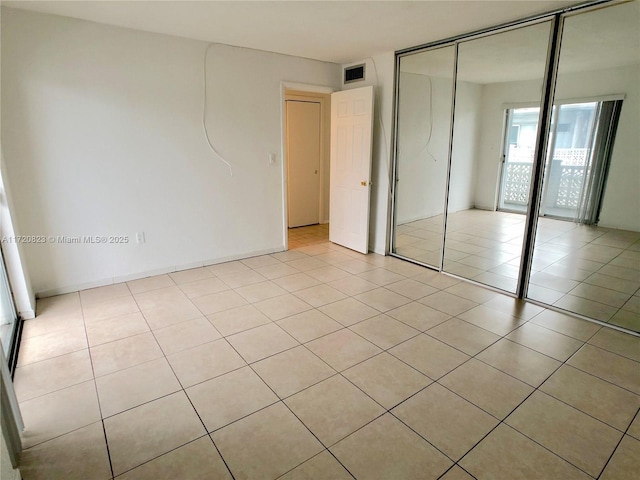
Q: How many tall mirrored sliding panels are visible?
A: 3